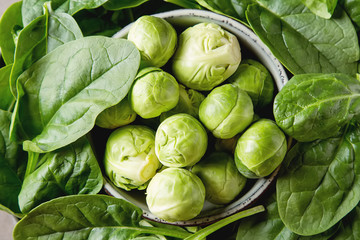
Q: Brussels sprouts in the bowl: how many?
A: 12